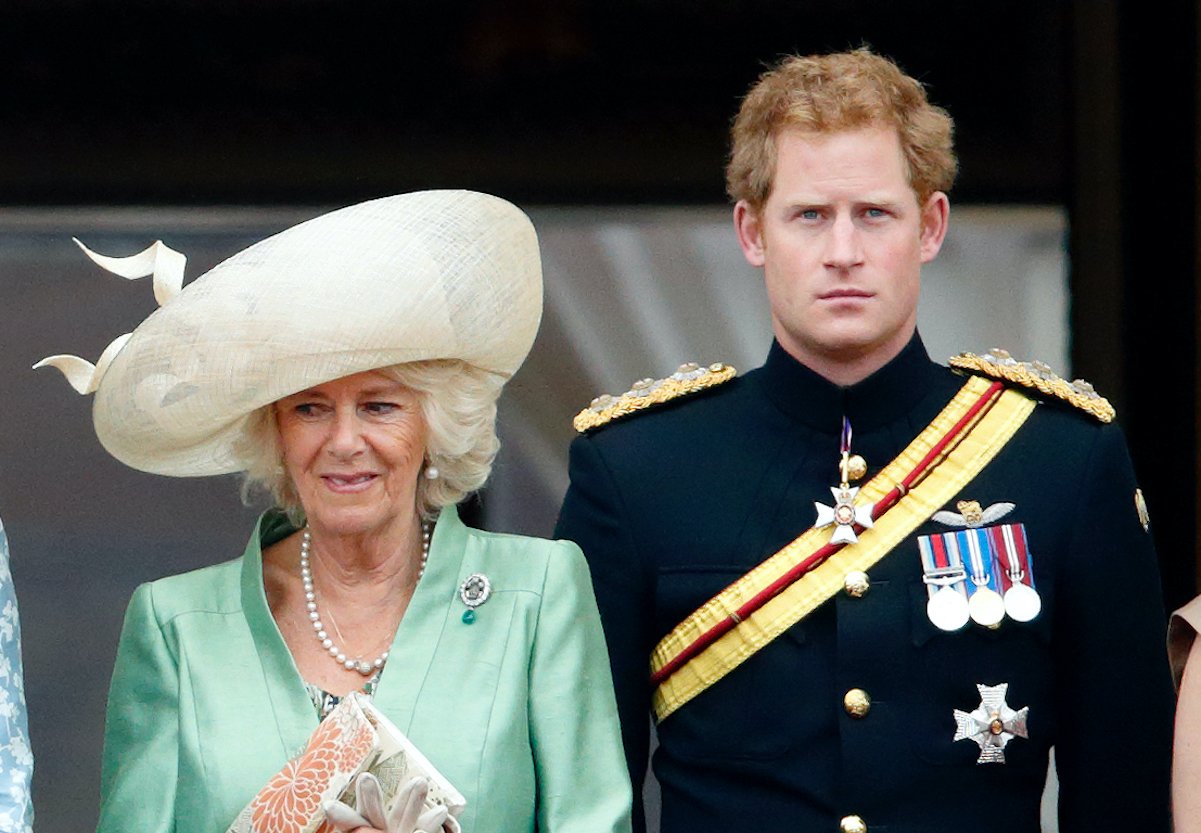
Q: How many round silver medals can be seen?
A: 3